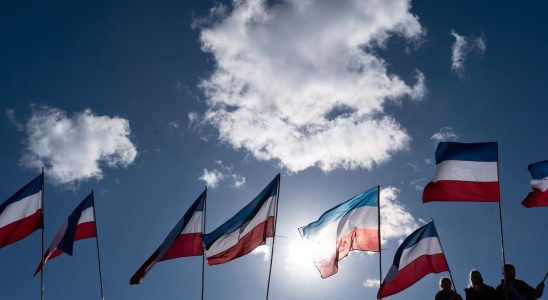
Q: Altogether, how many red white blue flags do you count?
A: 8